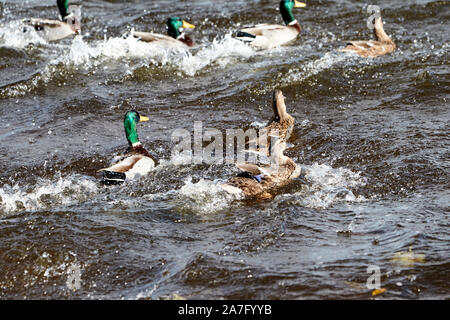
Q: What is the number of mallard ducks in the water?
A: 7